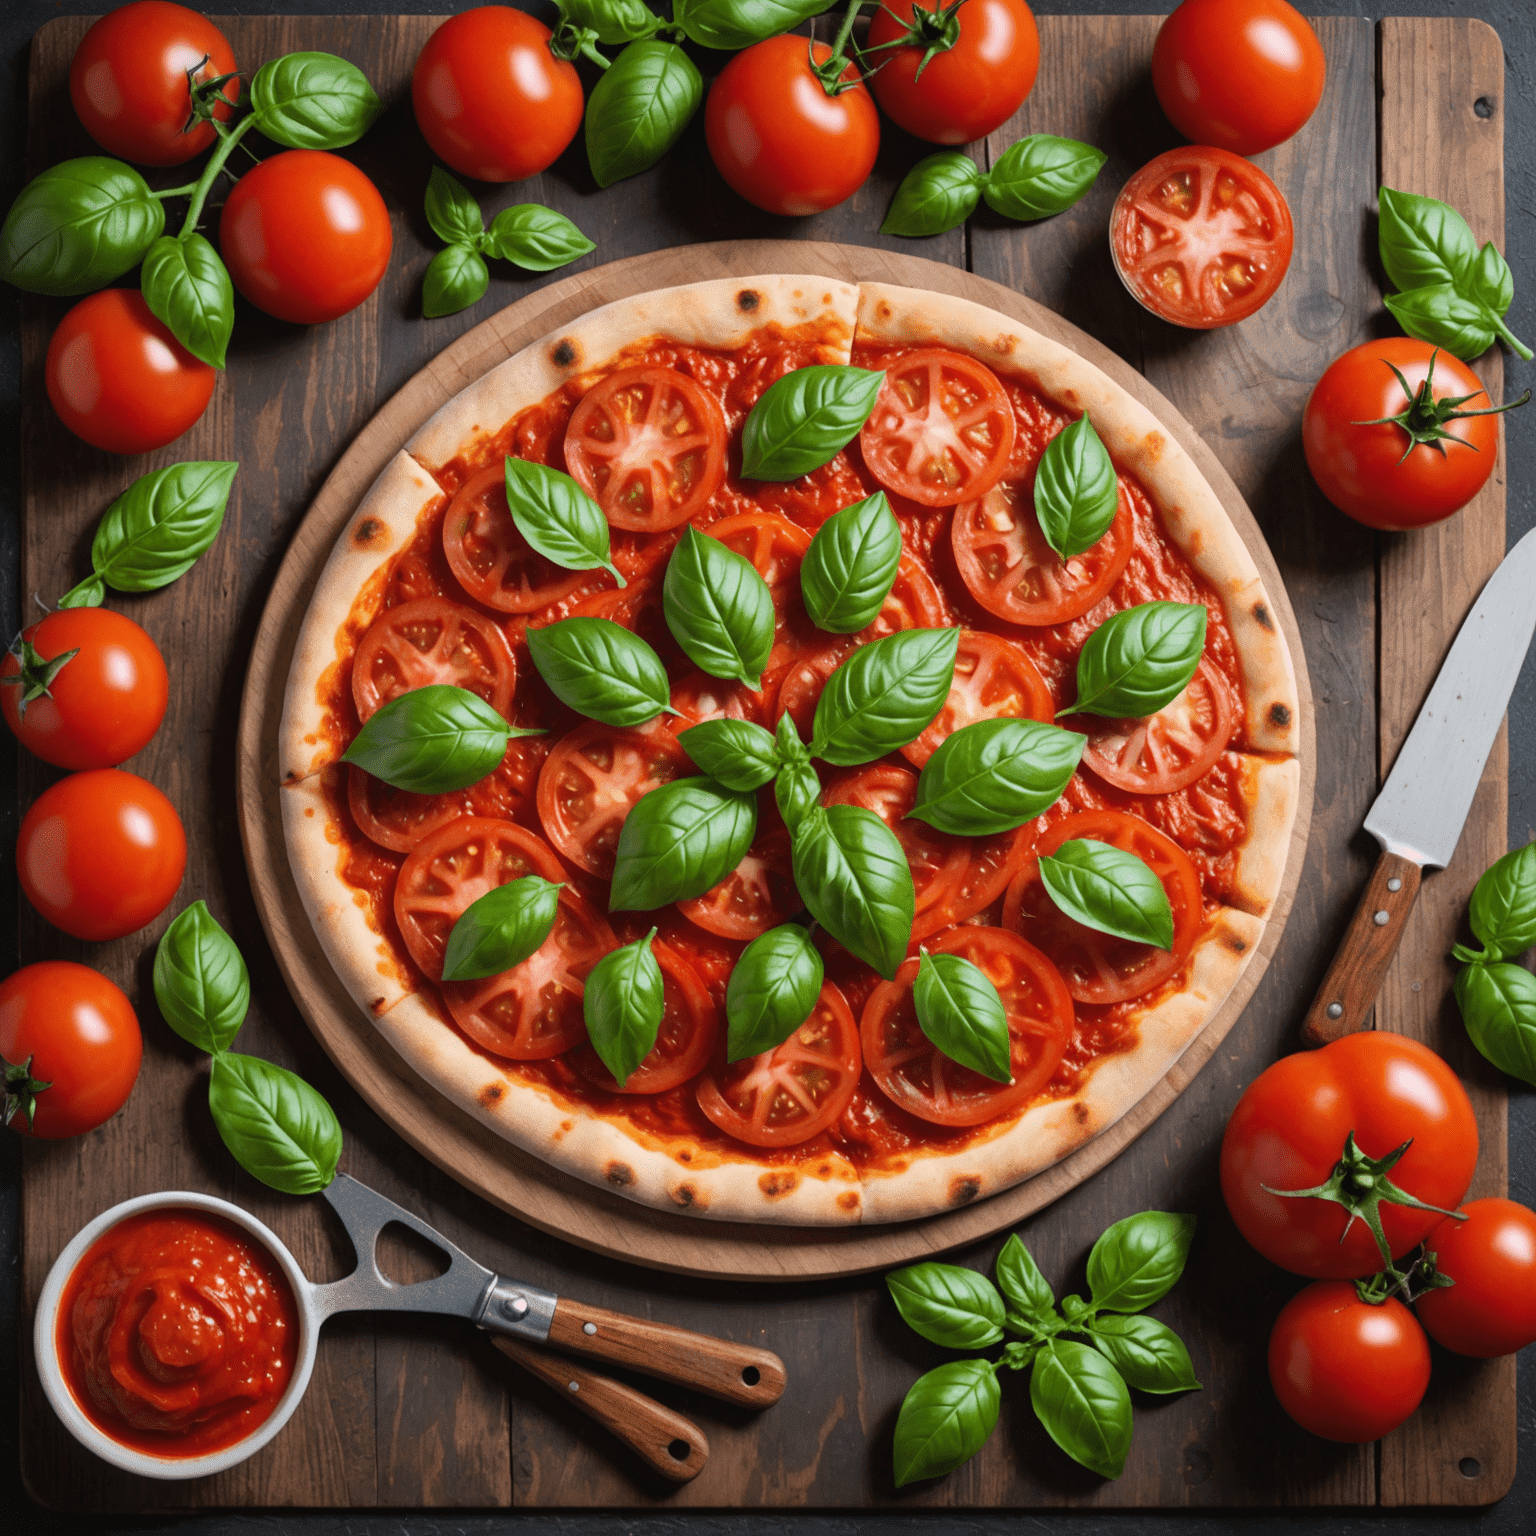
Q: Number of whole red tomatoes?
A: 14